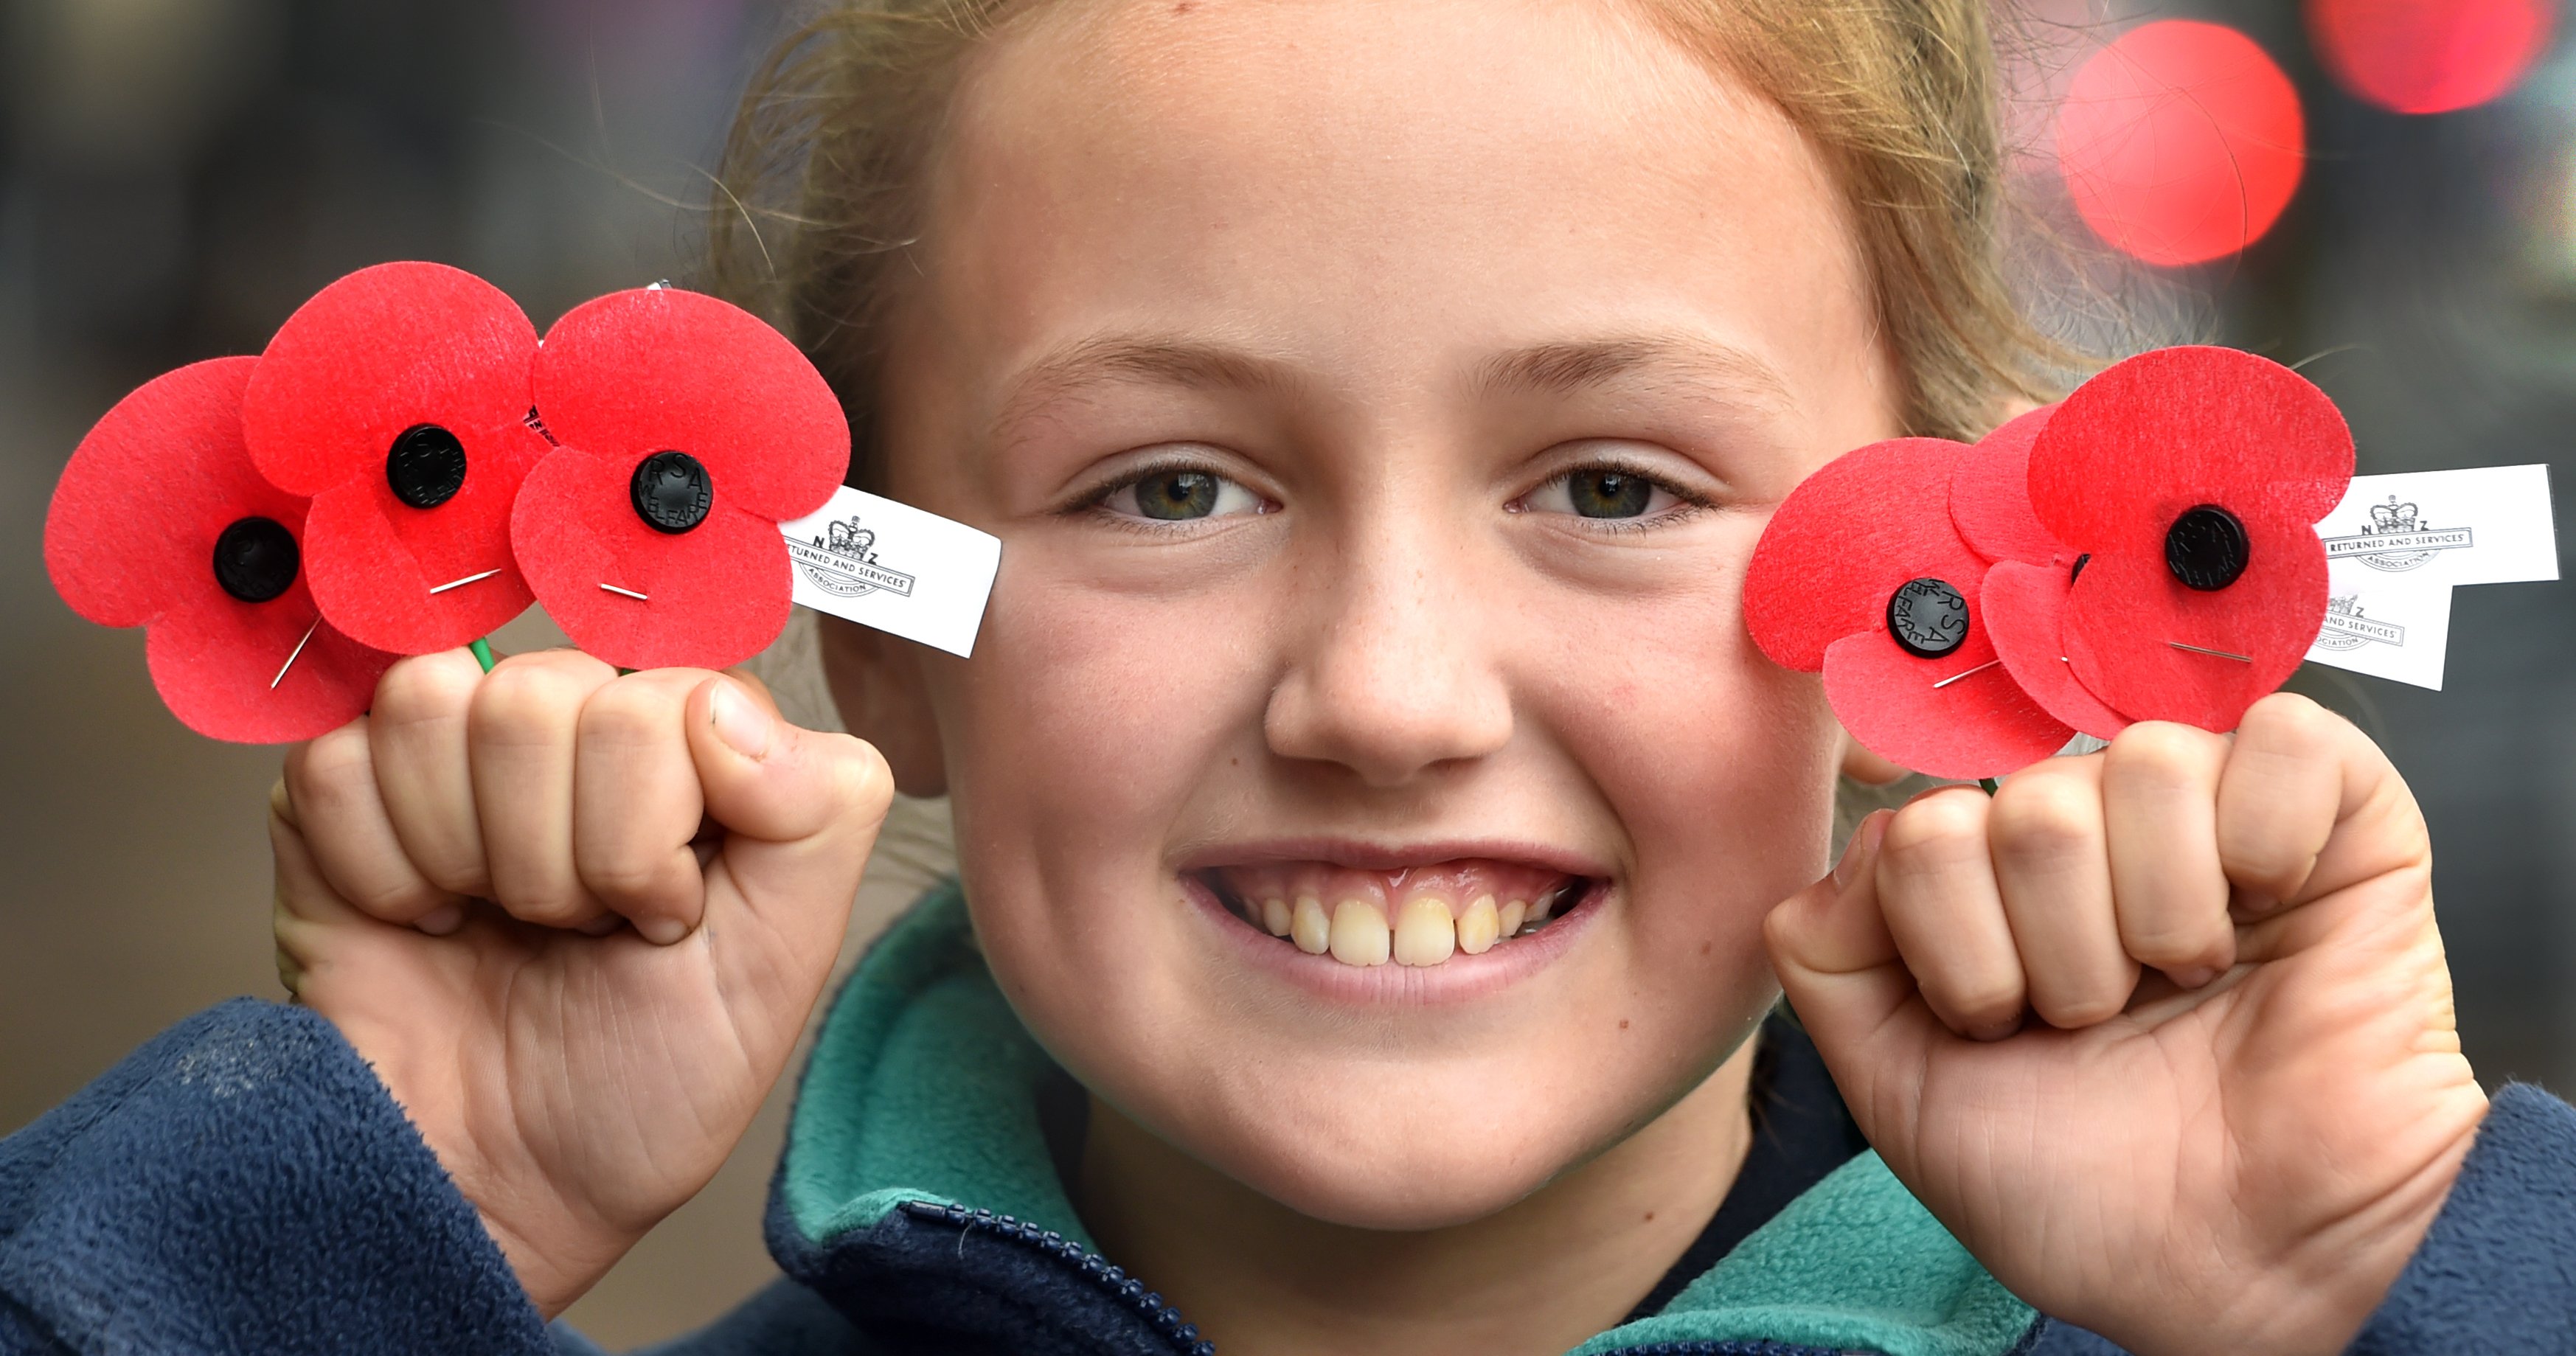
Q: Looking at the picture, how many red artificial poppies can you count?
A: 6